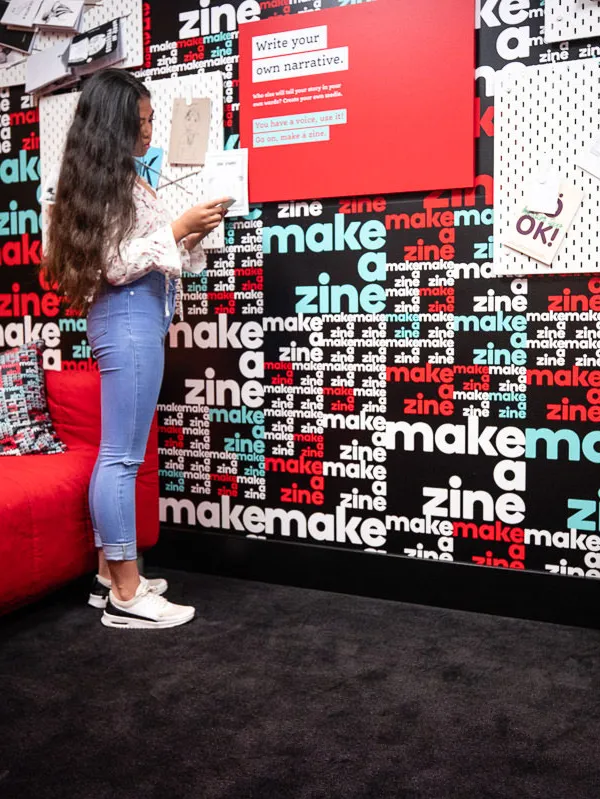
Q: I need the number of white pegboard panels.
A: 4